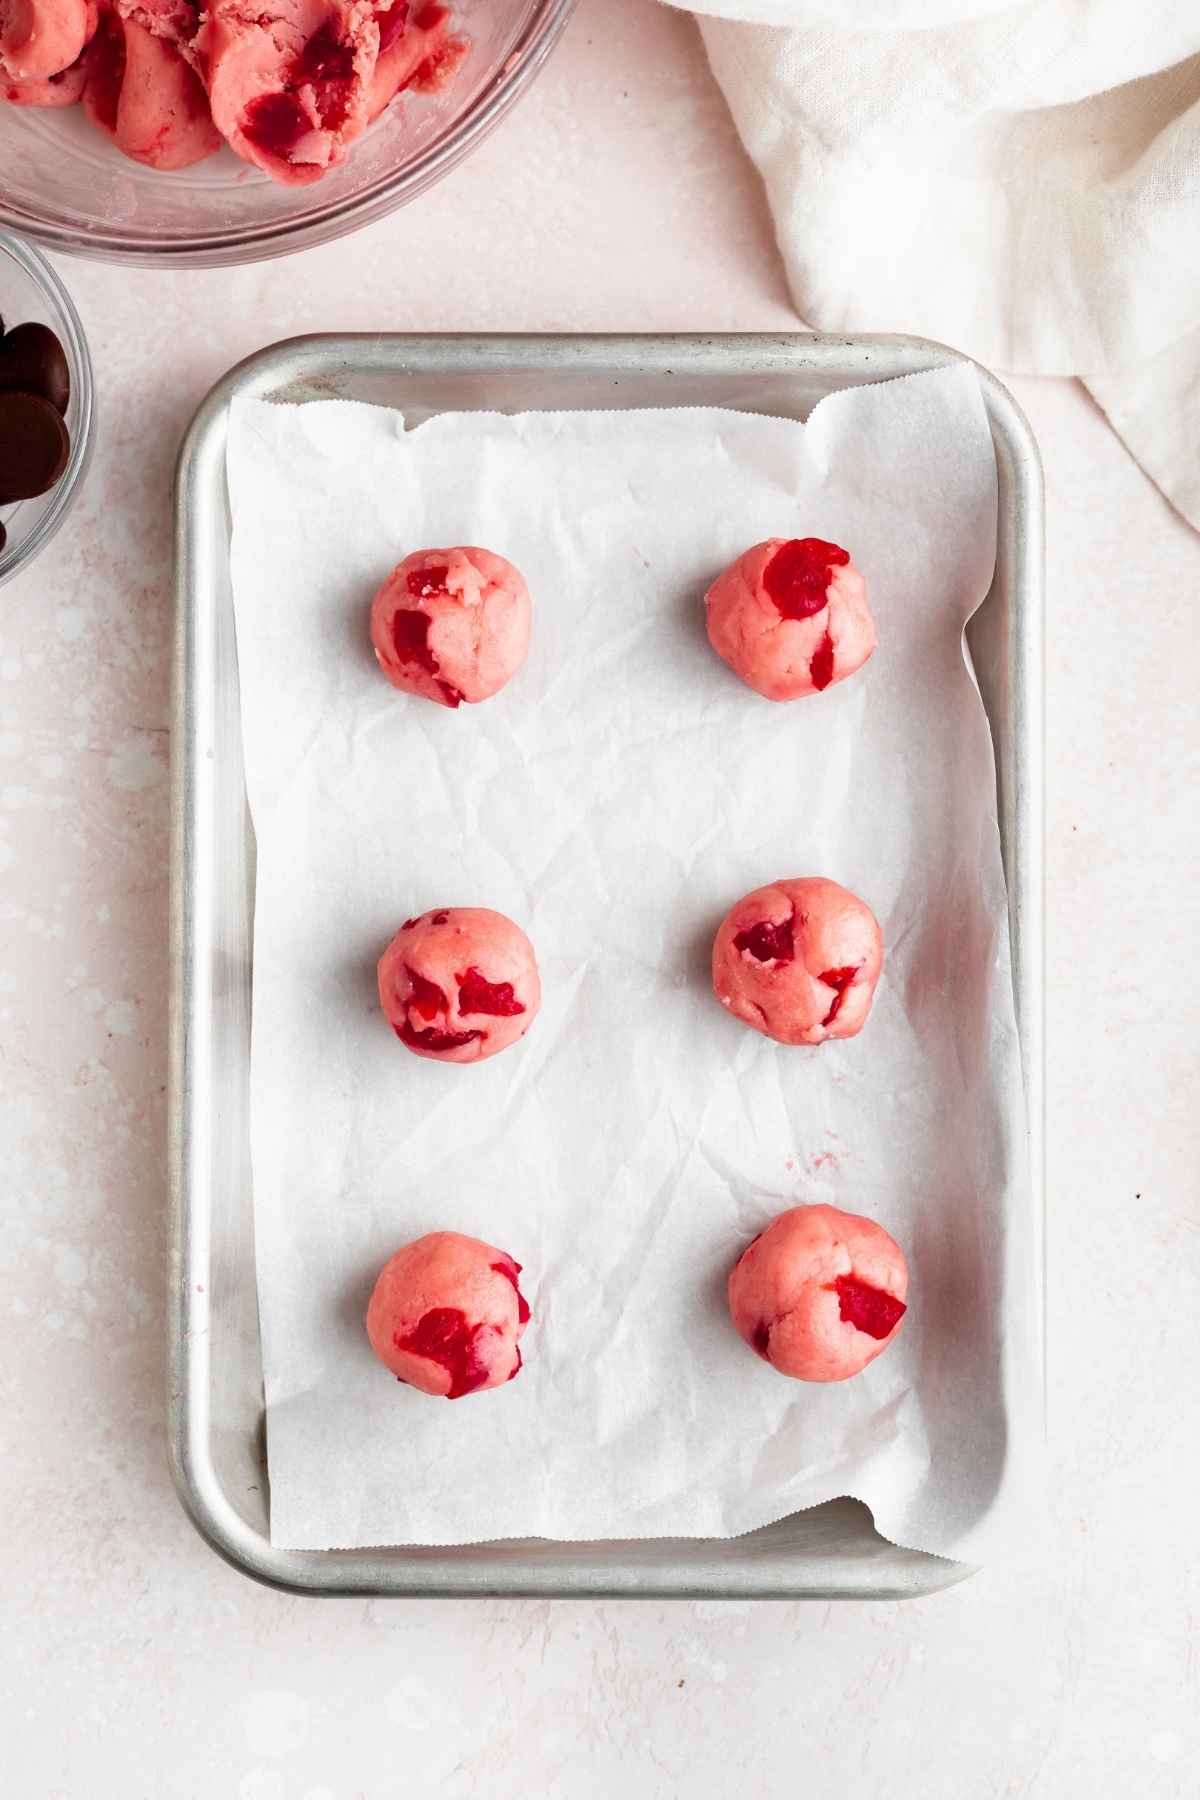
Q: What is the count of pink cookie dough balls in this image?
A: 6